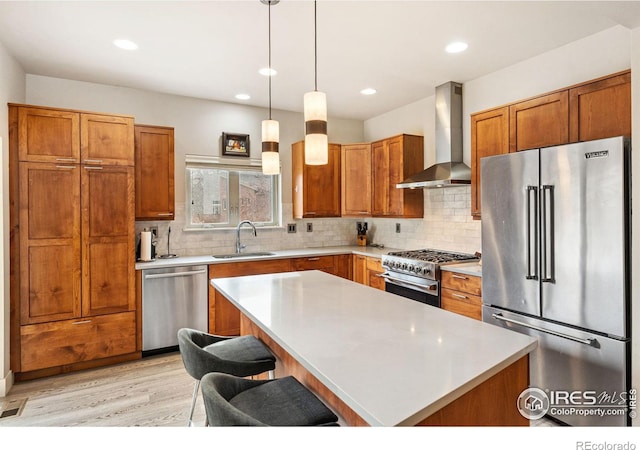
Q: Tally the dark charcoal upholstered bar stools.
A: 2